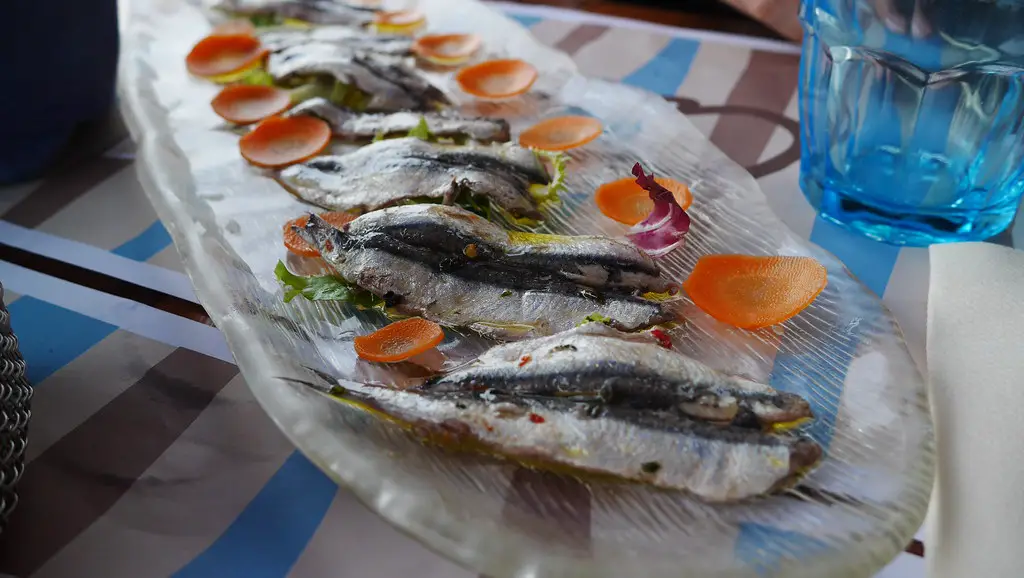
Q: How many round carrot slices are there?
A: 11